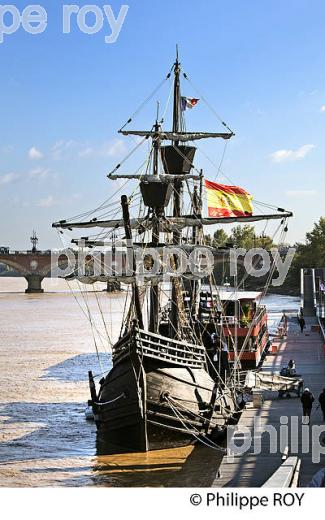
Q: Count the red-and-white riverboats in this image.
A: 1